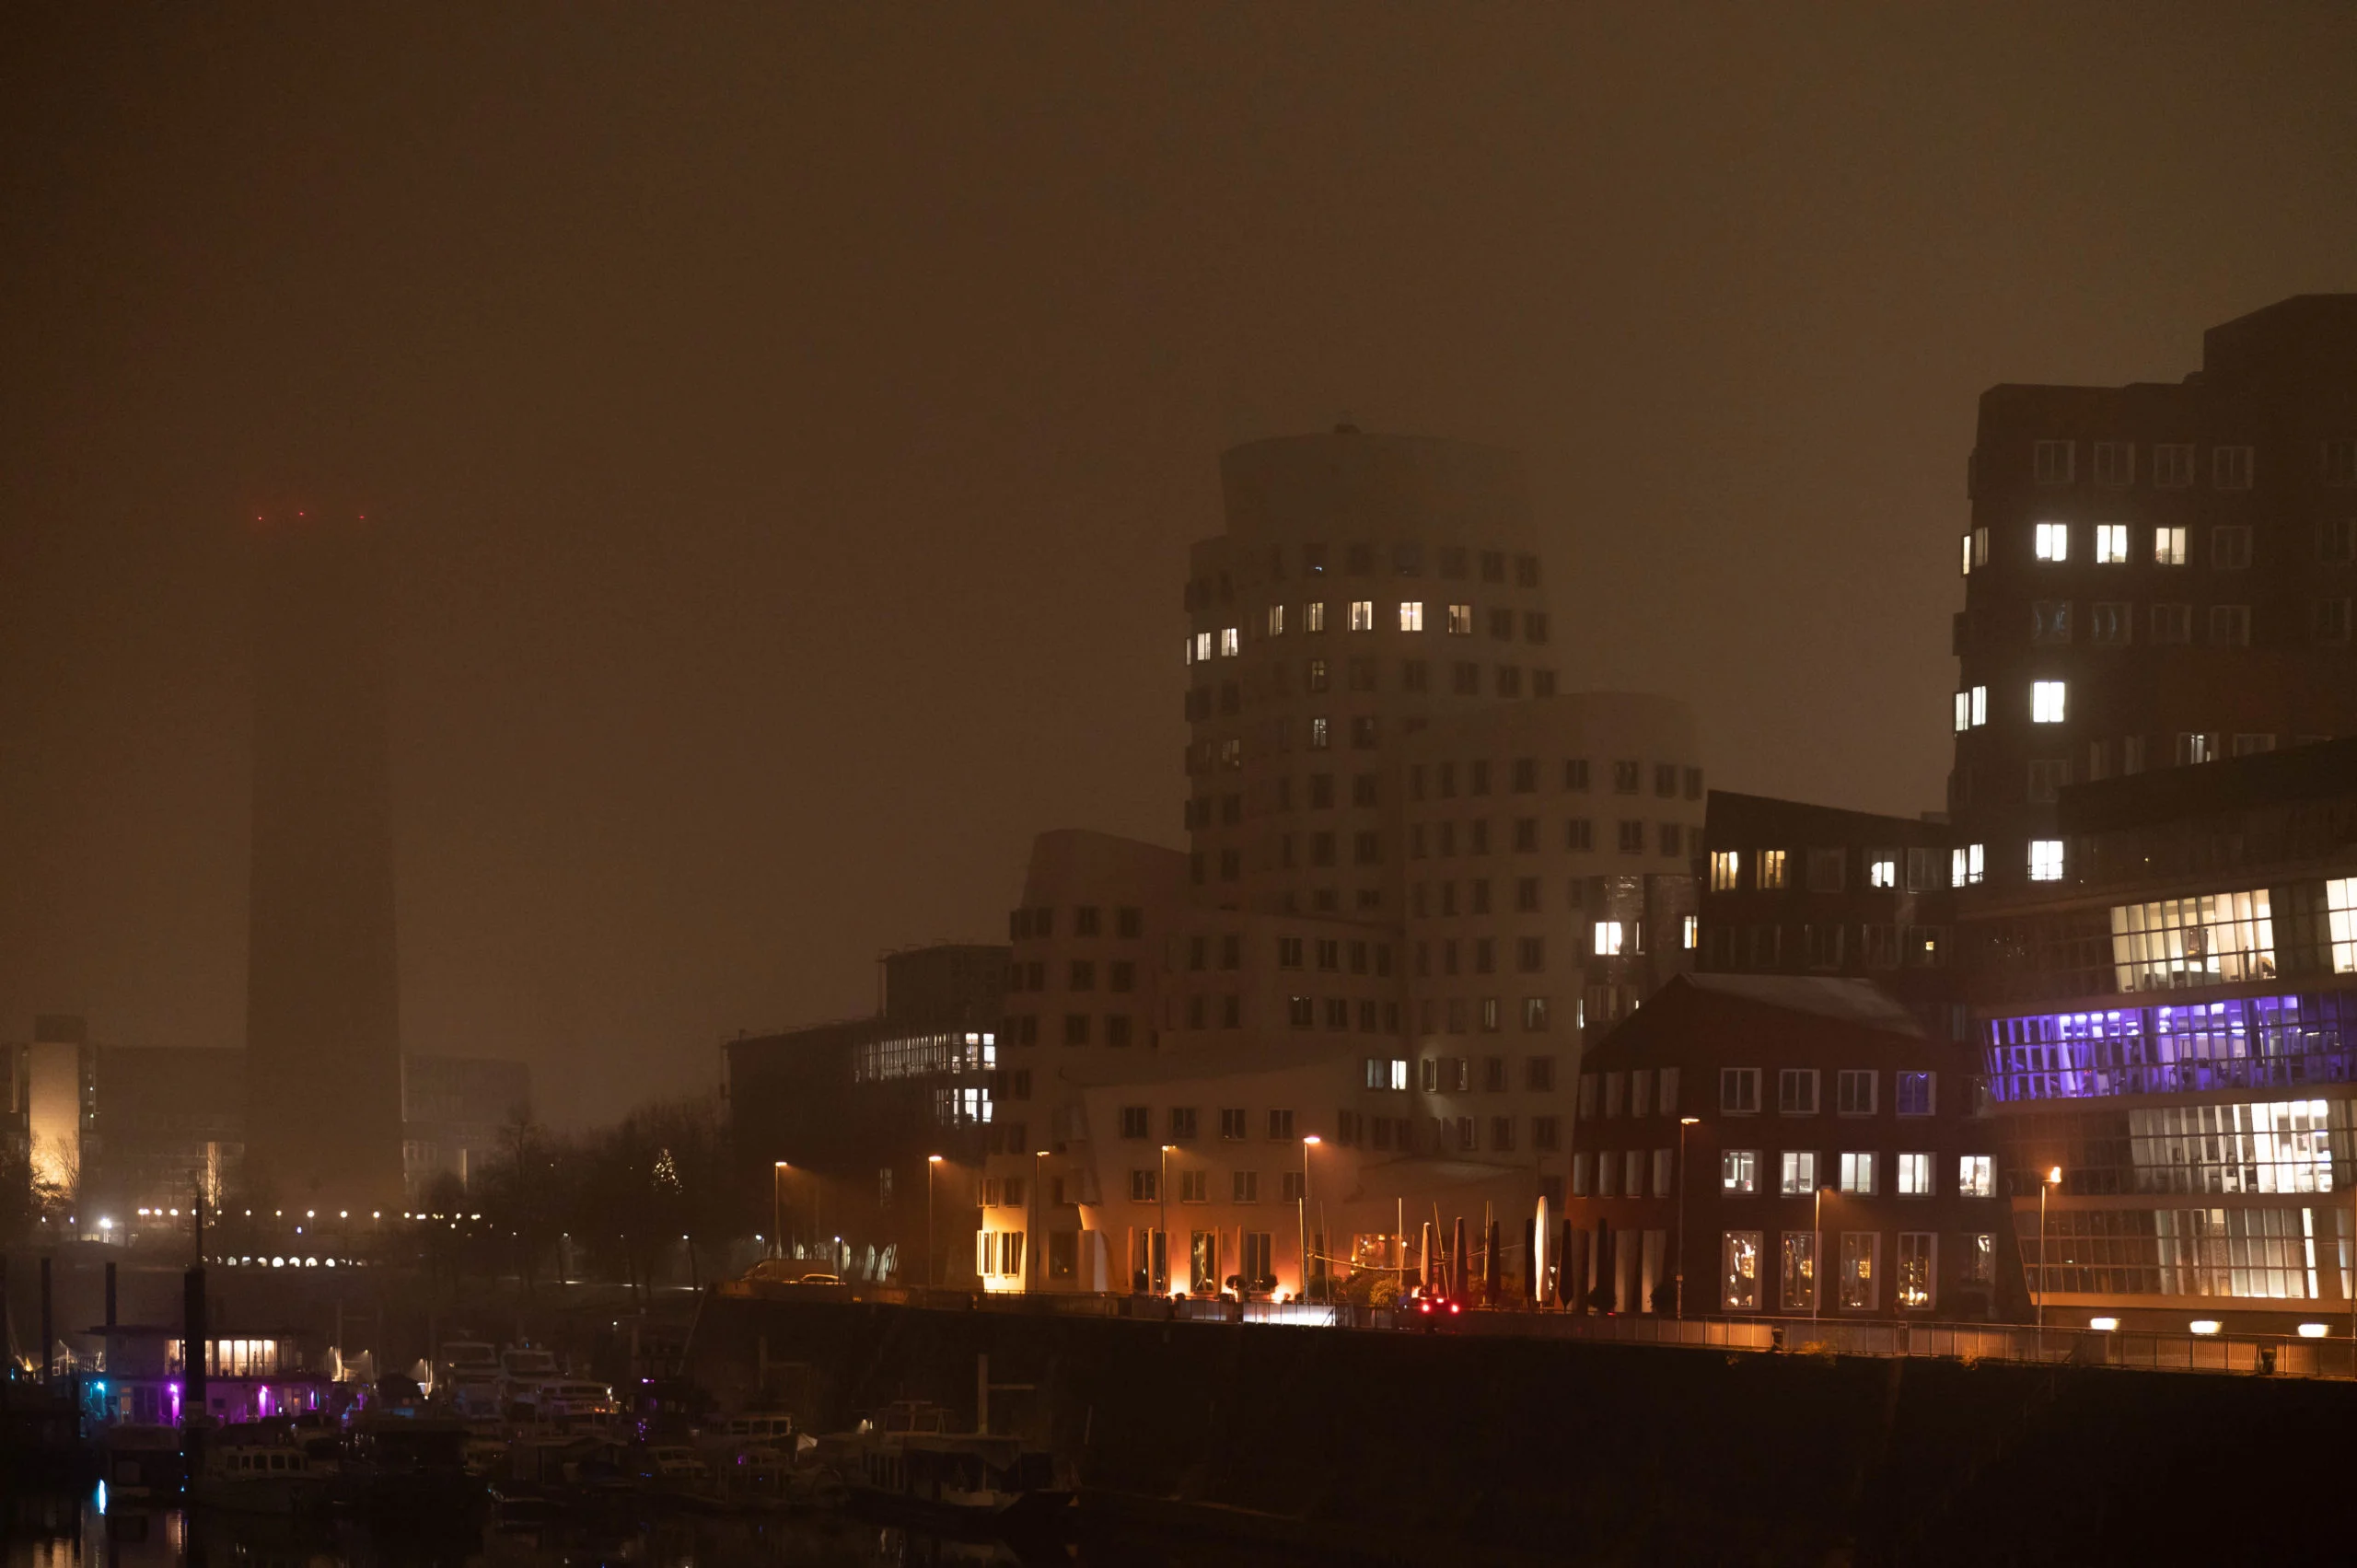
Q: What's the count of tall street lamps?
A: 8